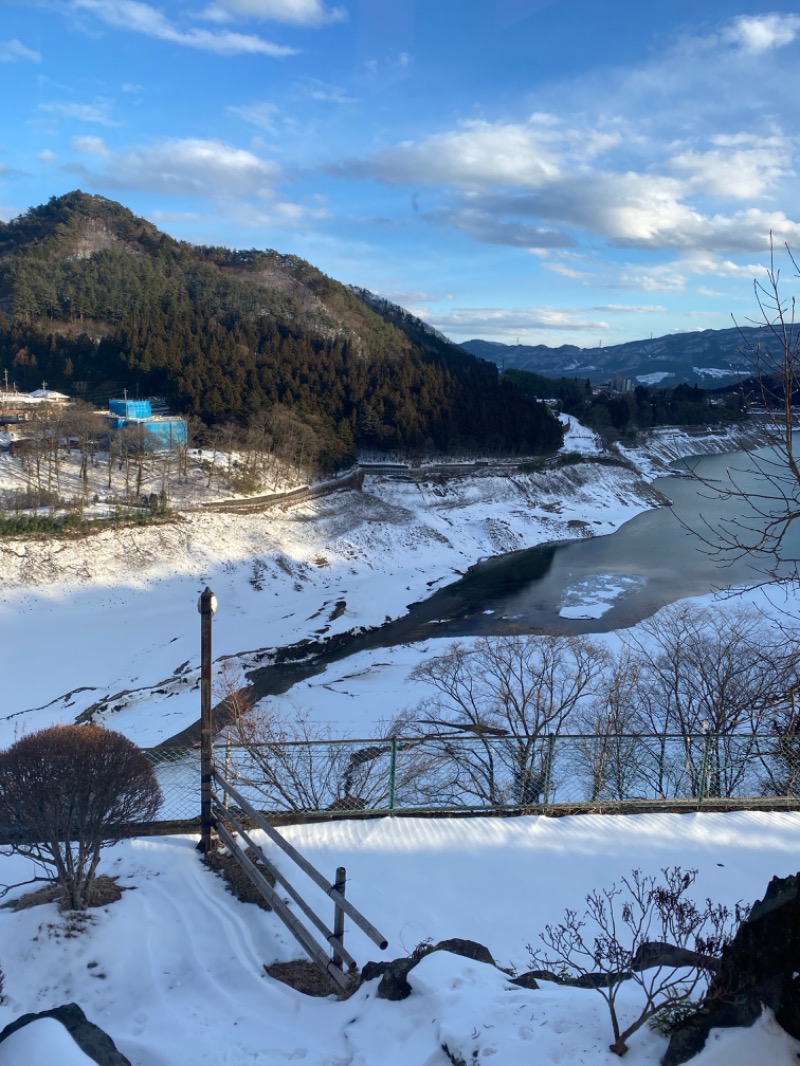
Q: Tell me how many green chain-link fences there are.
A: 1